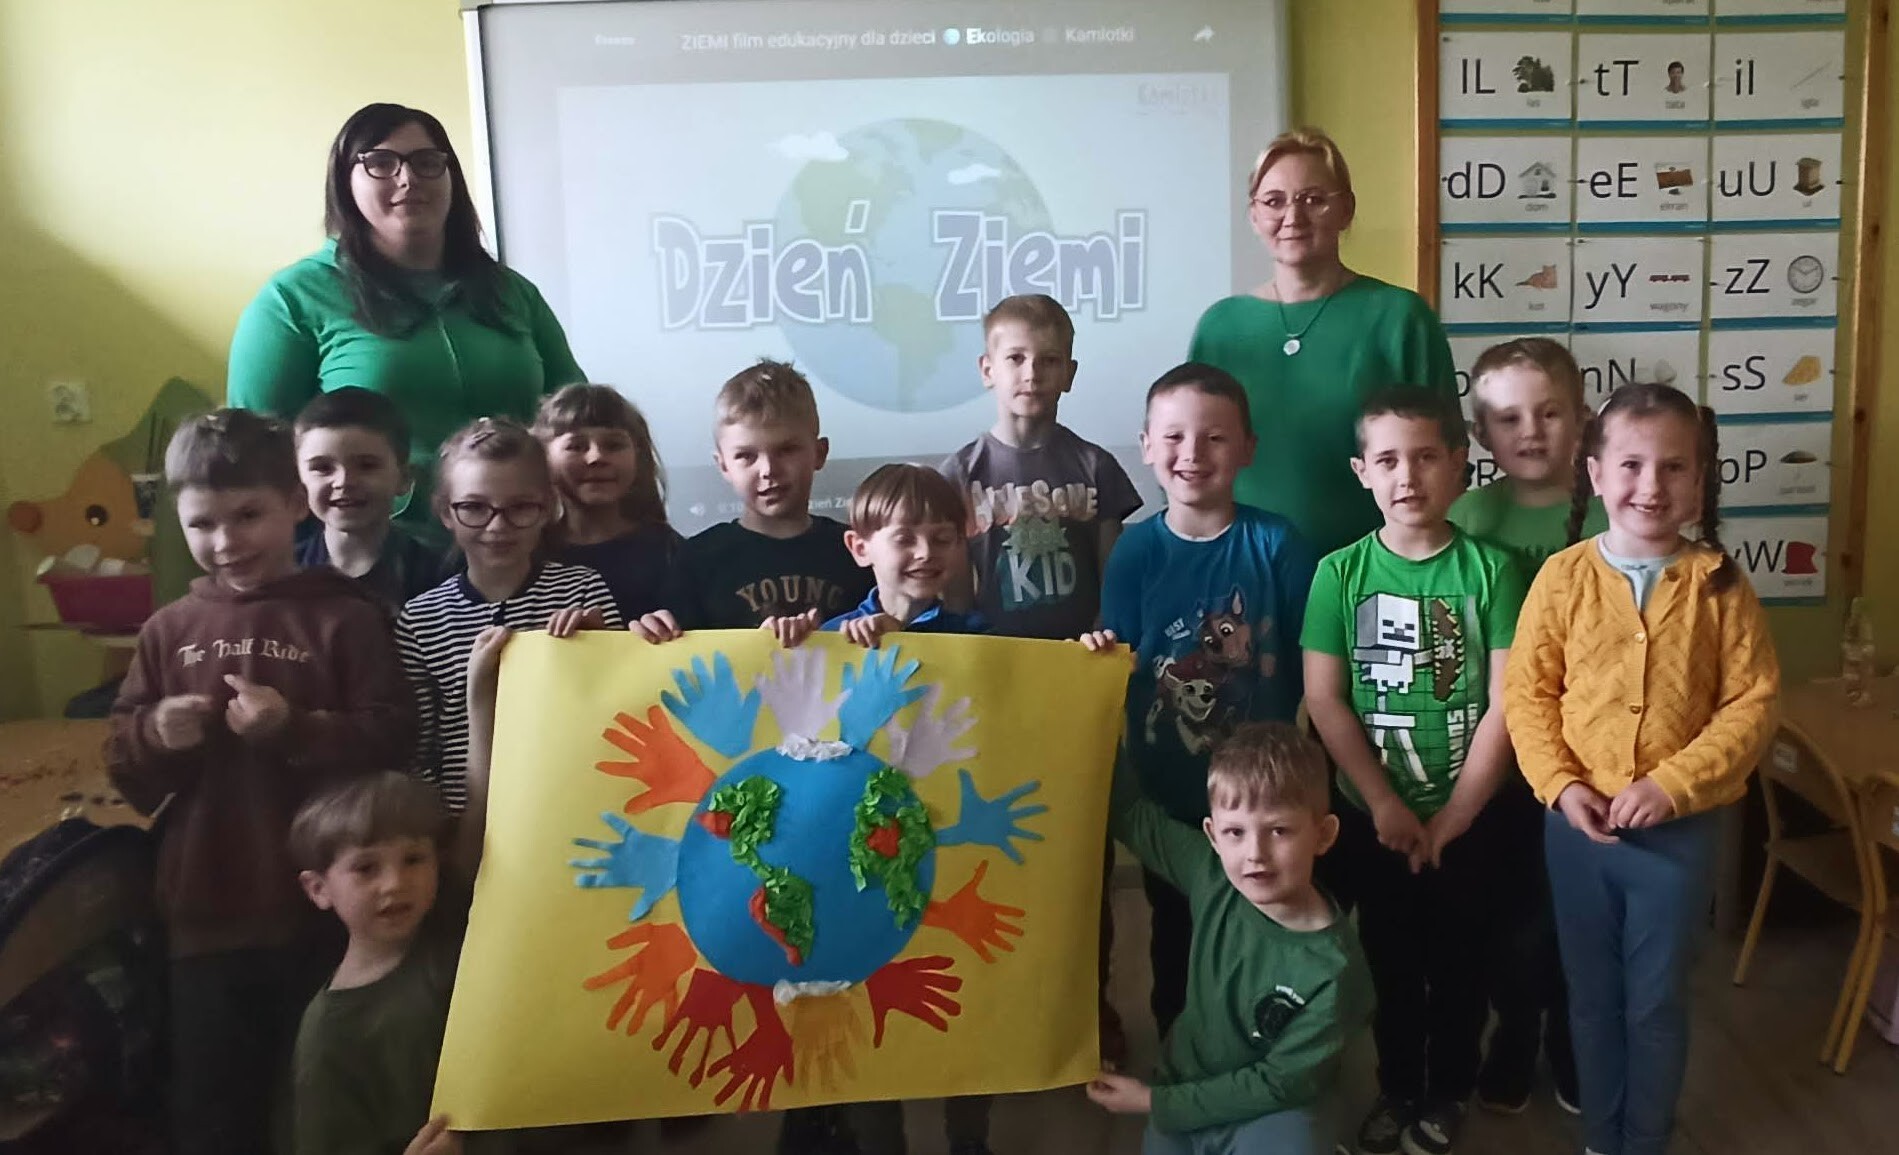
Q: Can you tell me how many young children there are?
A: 13